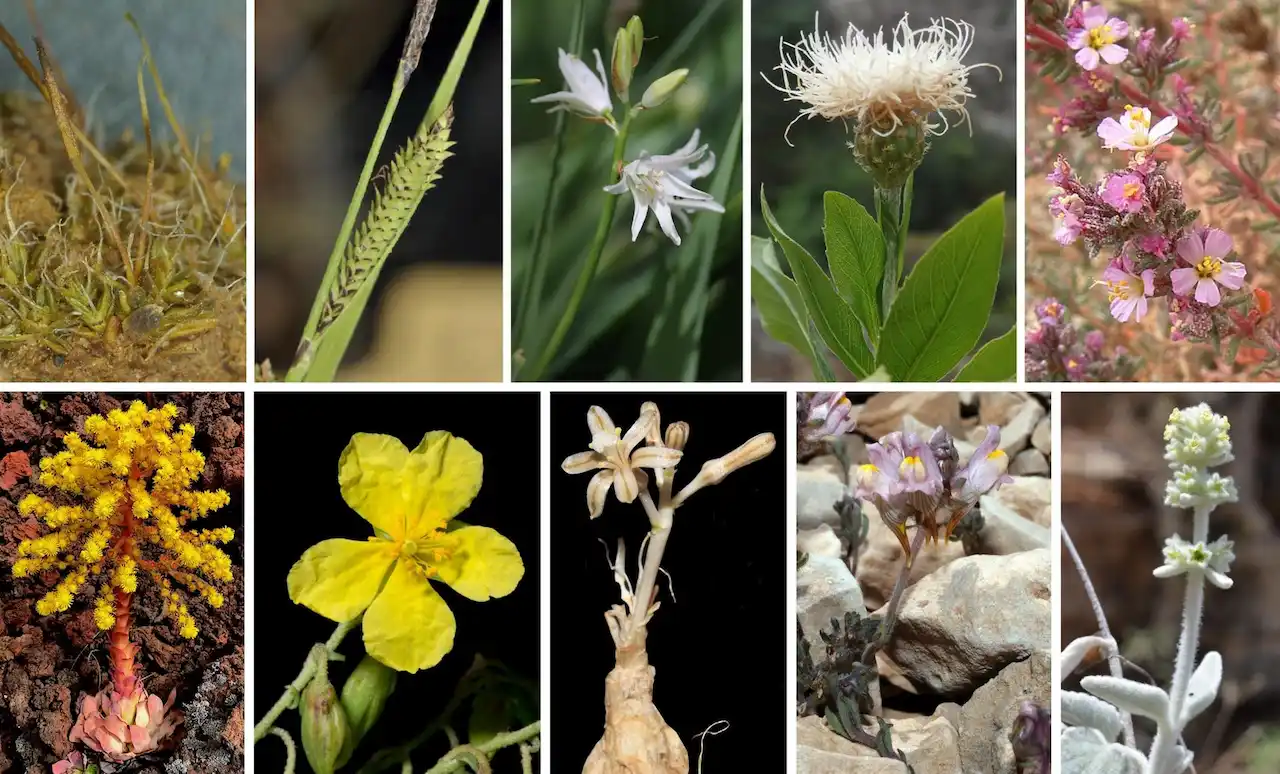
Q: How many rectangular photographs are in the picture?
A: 10